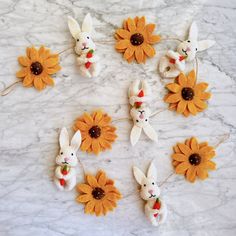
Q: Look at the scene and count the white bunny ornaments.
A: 5